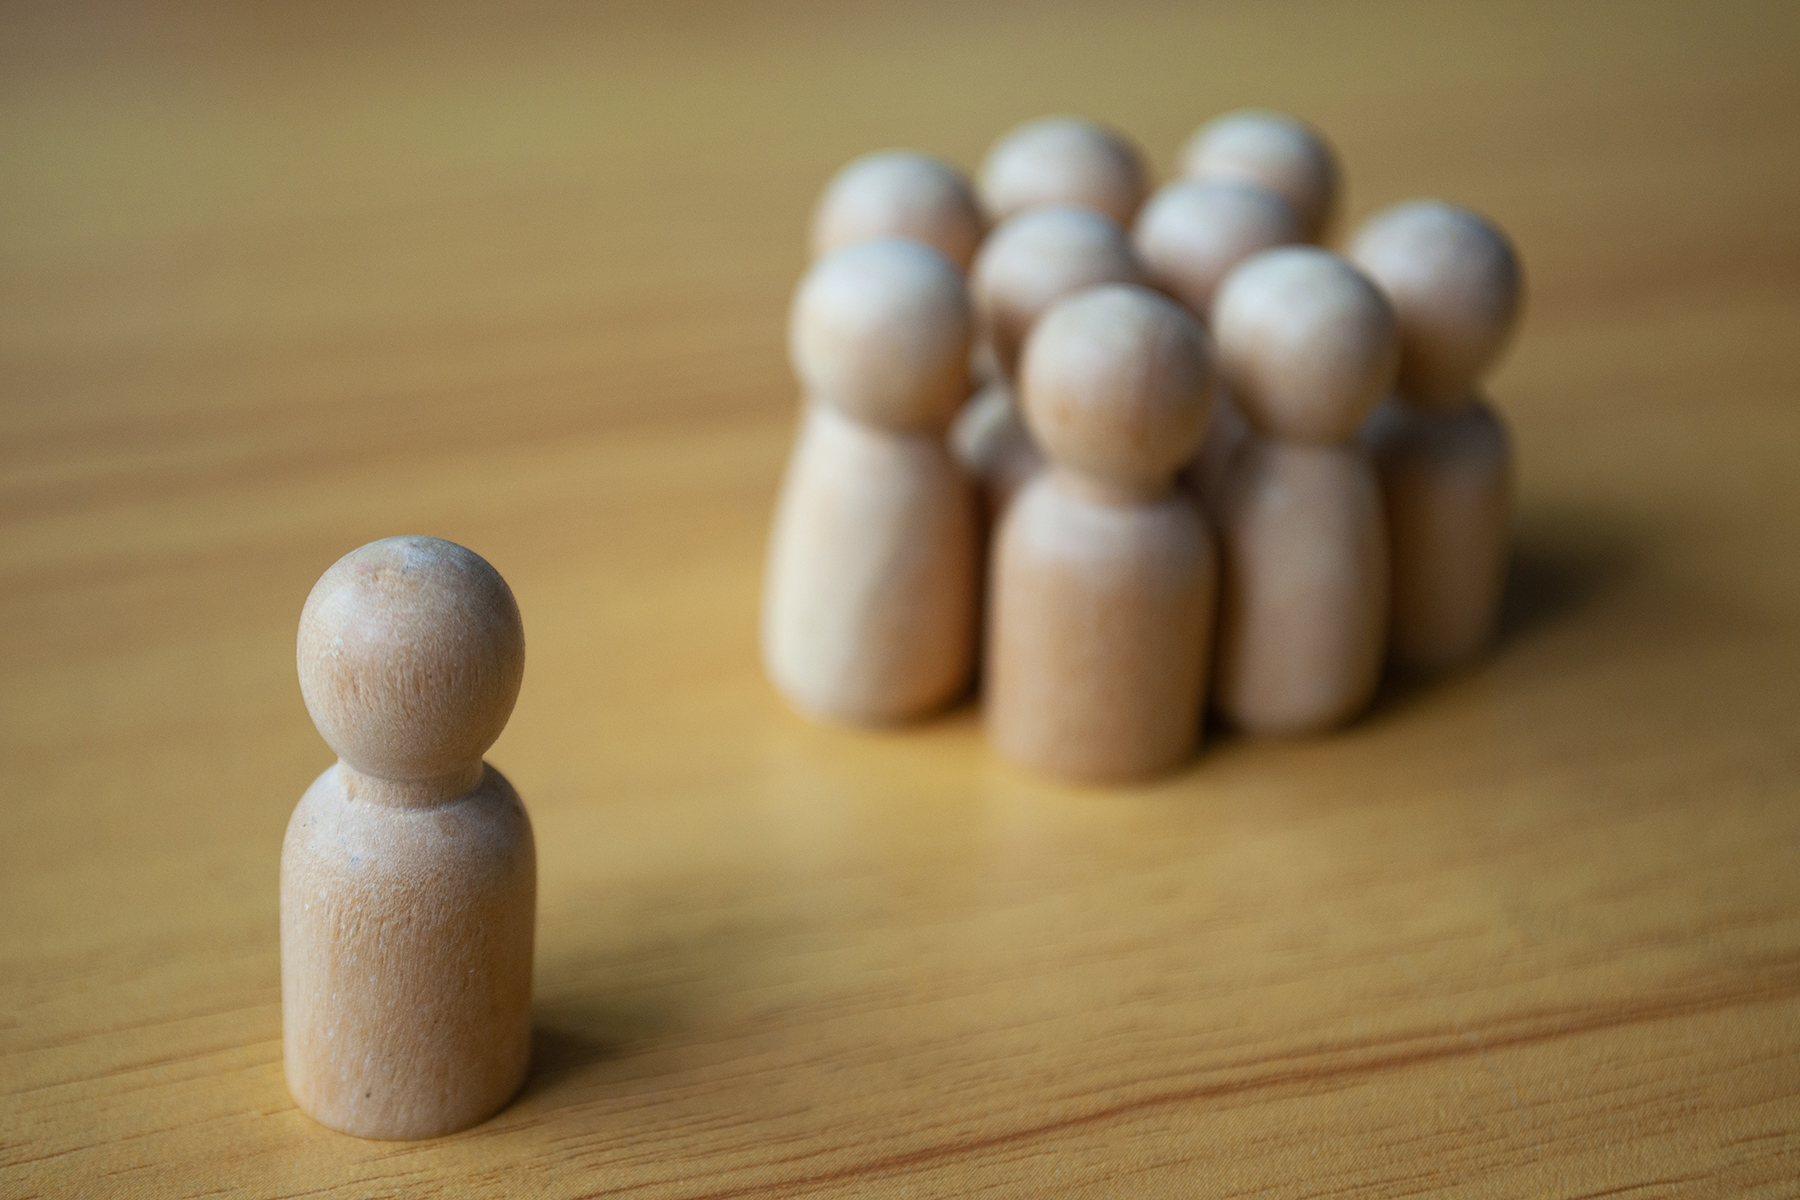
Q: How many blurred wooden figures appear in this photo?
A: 9